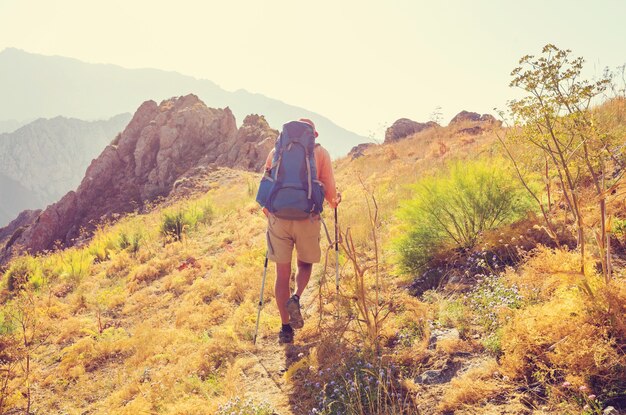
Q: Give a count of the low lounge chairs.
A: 0